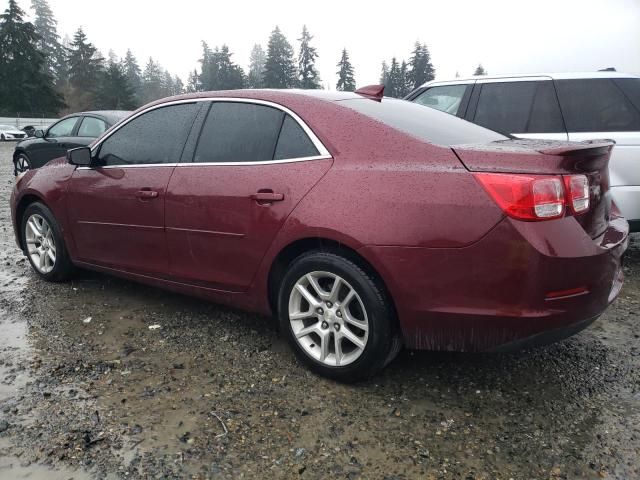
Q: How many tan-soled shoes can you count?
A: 0